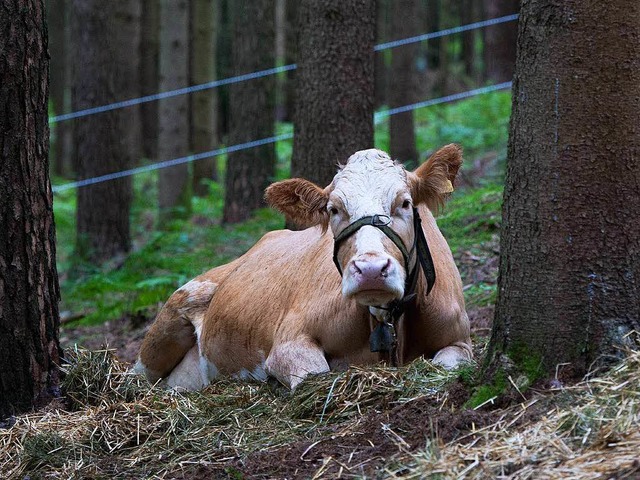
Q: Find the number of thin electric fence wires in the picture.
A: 2